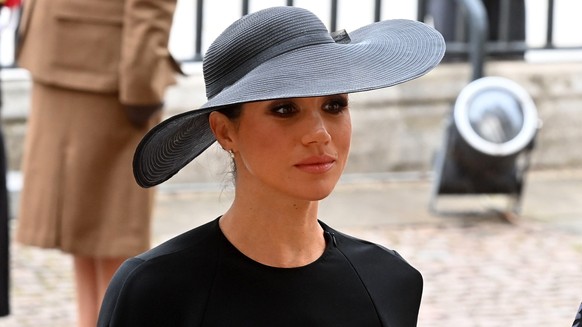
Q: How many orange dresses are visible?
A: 0